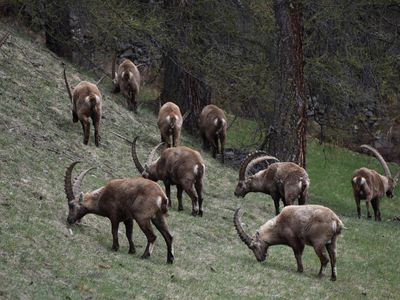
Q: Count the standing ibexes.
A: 9